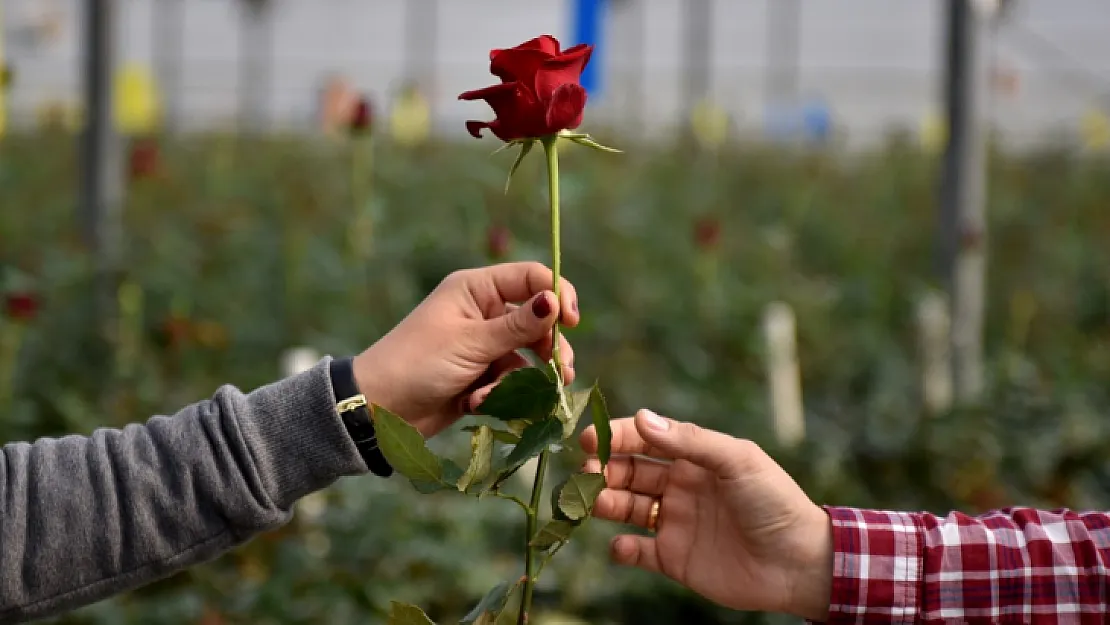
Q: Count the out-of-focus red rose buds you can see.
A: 5